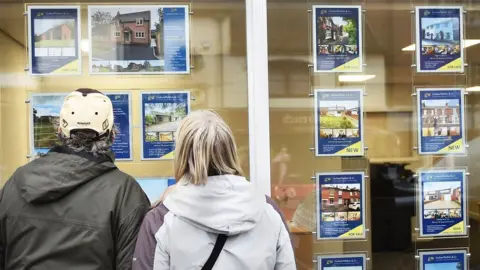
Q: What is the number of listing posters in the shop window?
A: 13